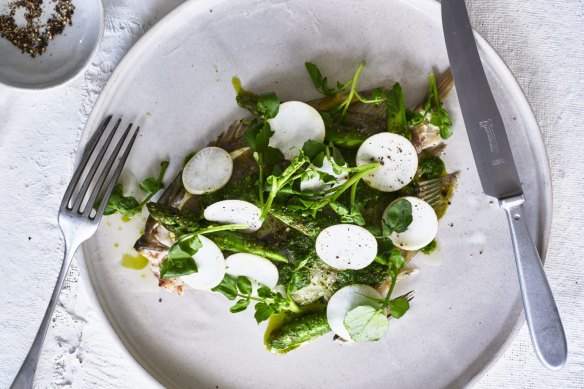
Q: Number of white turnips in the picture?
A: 10